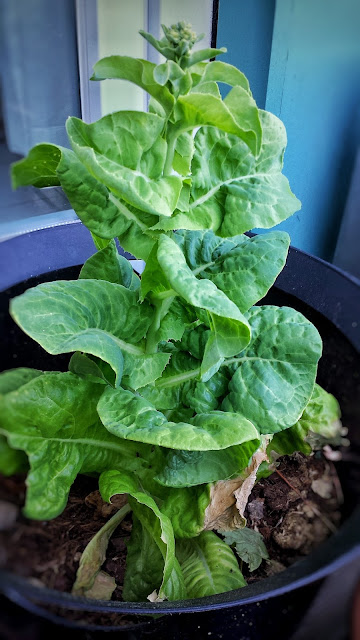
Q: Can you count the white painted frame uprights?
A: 2